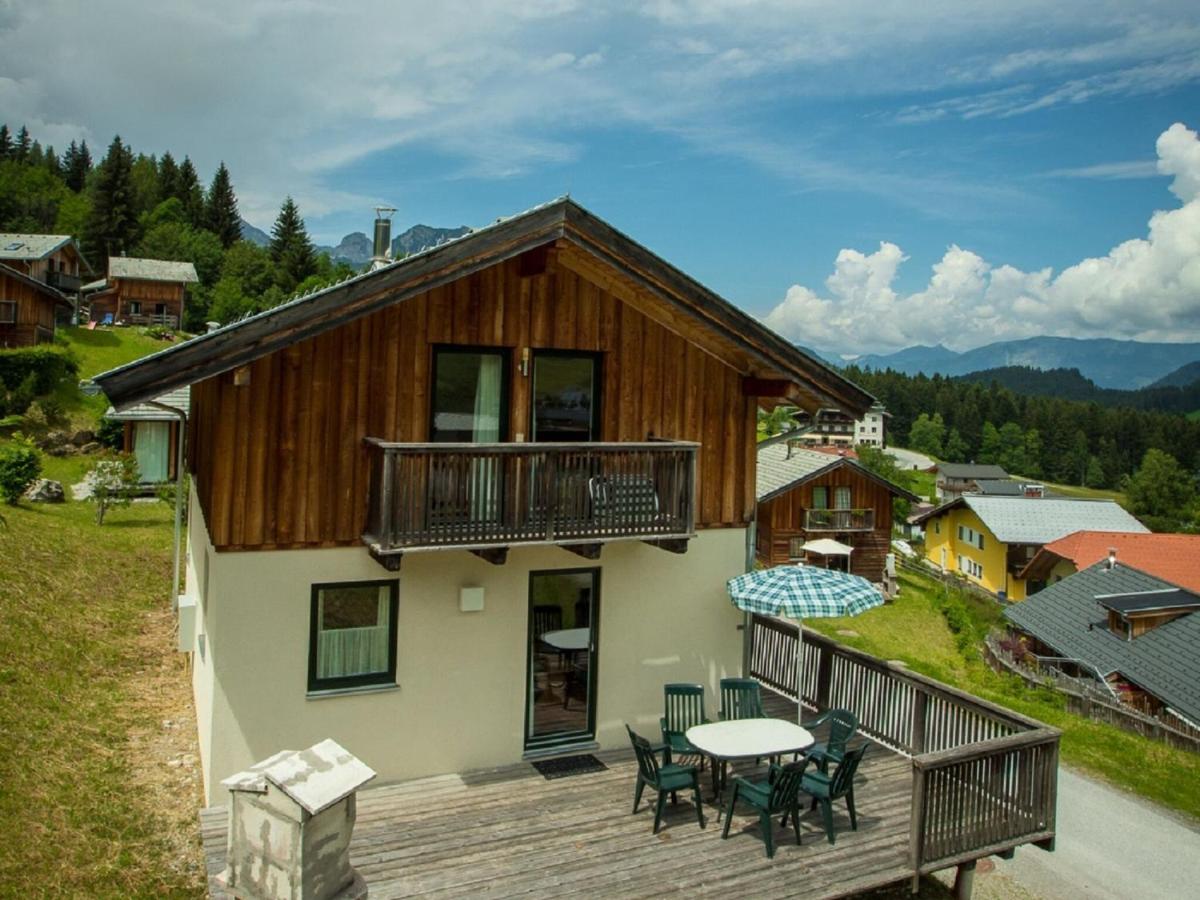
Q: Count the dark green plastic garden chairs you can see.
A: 6